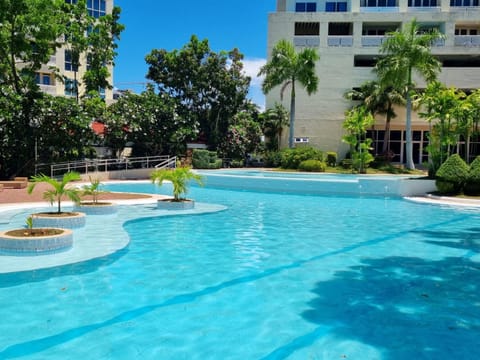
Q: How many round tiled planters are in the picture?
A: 4